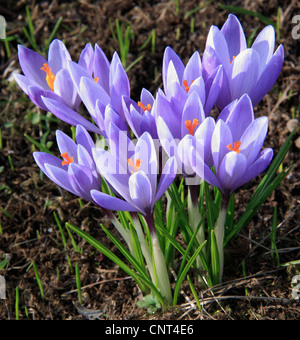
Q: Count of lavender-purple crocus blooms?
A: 9